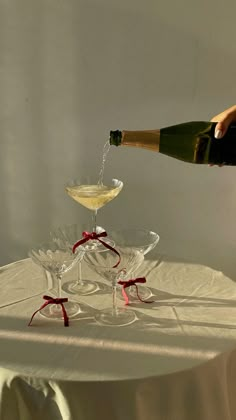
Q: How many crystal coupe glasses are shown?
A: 5